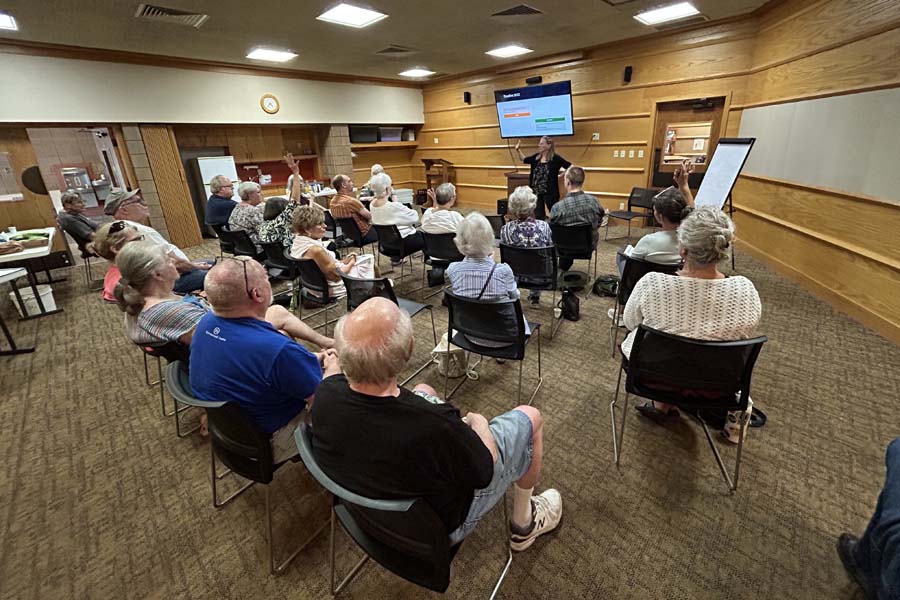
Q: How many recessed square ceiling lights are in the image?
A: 6